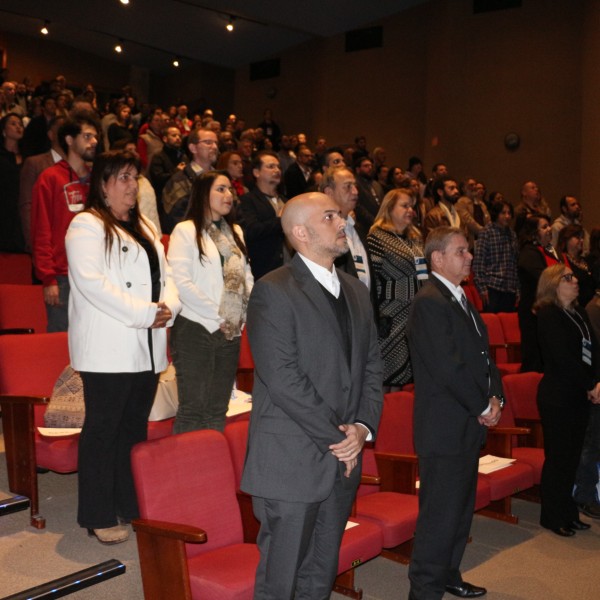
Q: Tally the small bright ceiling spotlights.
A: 5